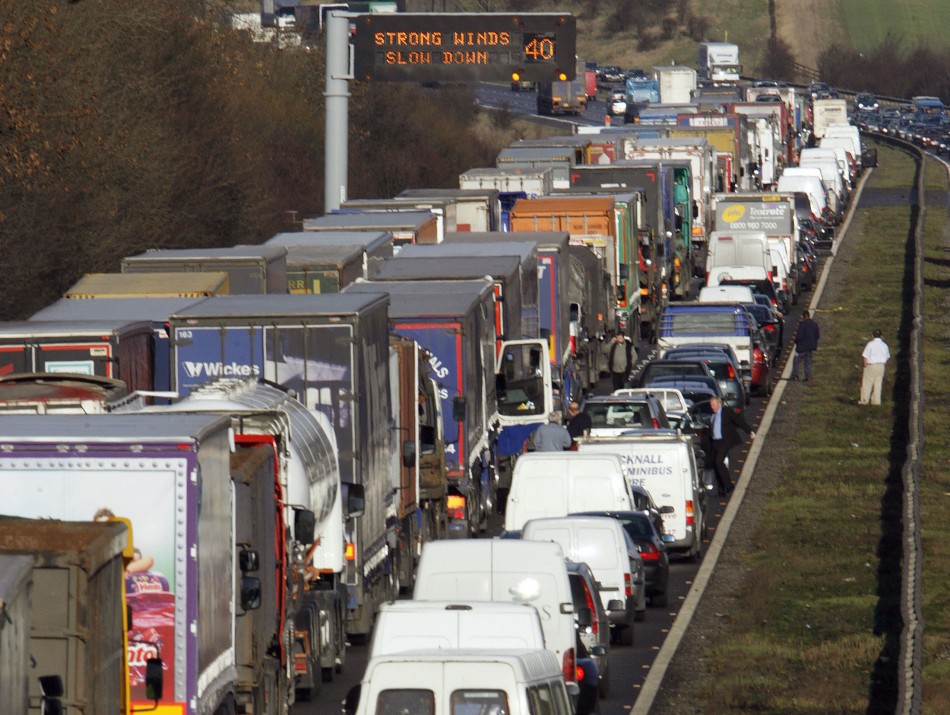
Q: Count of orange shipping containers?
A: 1